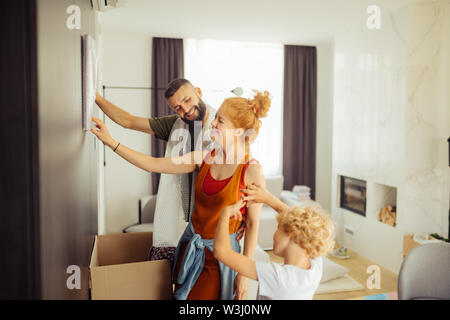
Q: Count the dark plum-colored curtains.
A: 2